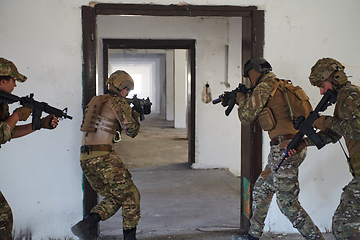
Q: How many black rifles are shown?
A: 4